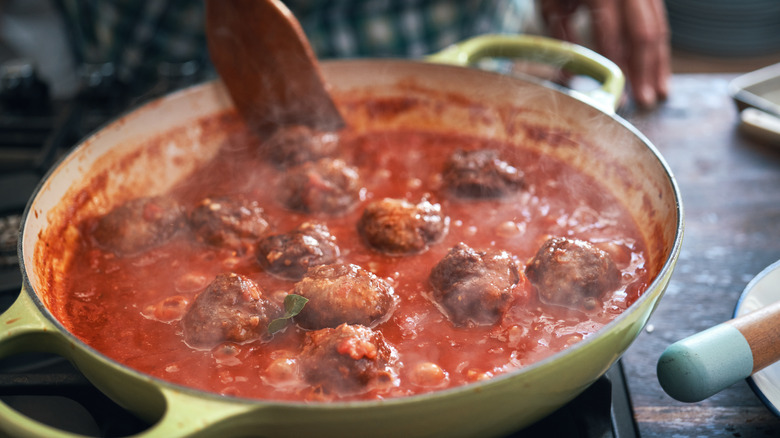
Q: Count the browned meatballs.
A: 12